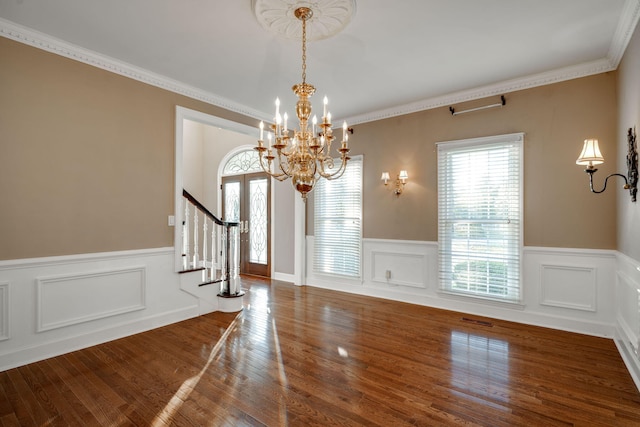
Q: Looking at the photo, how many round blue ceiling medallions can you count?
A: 0